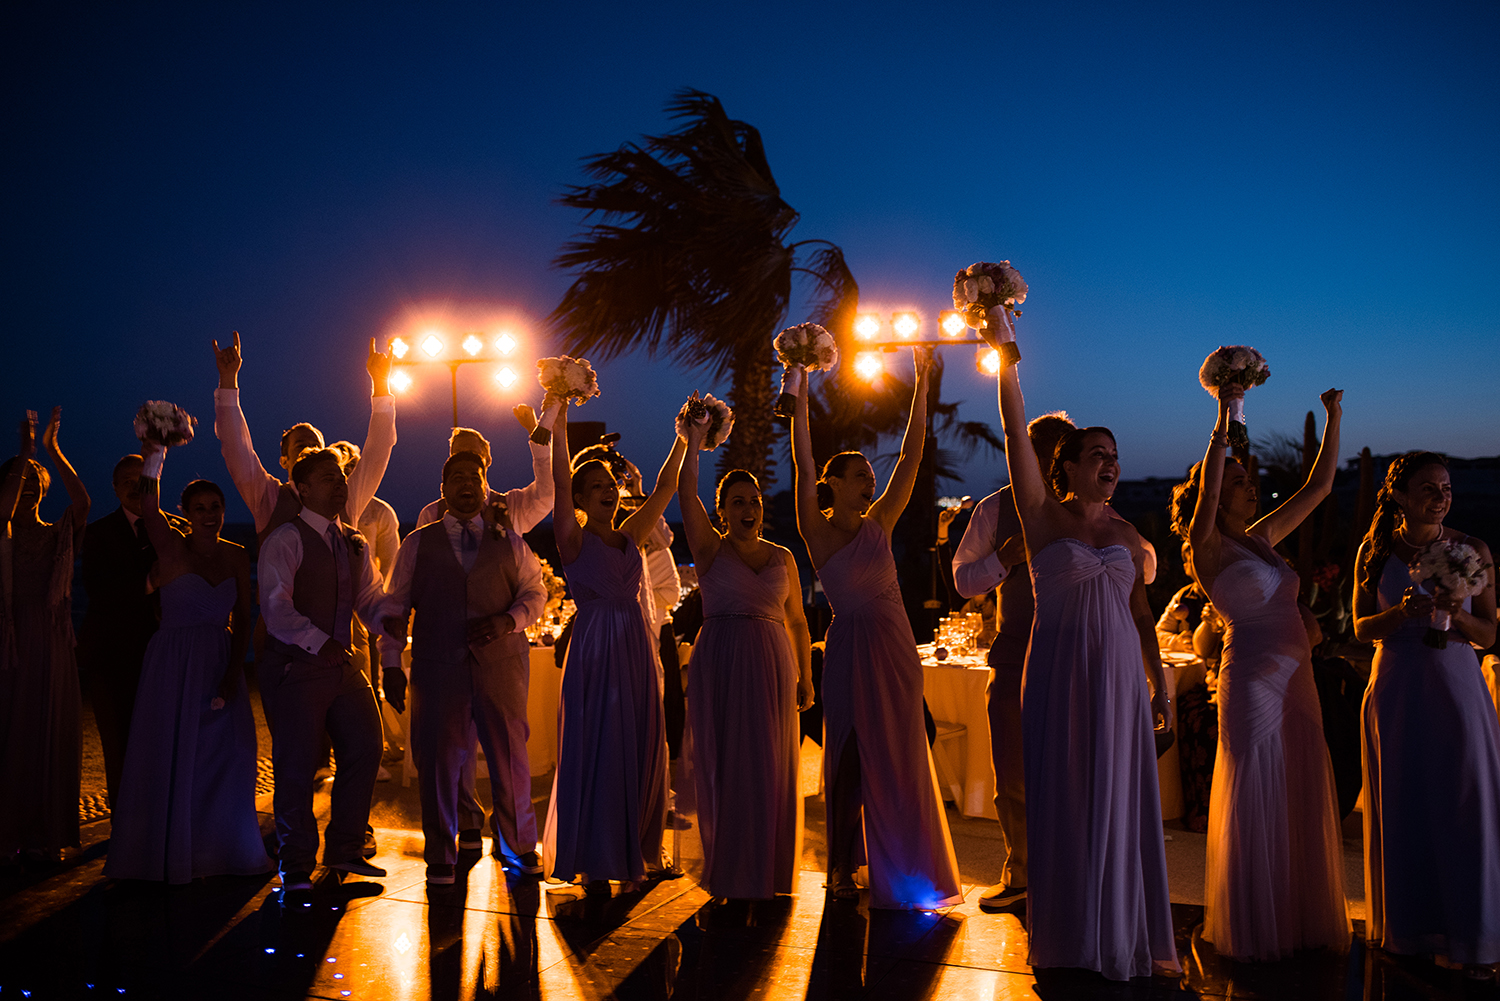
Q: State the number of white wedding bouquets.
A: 7